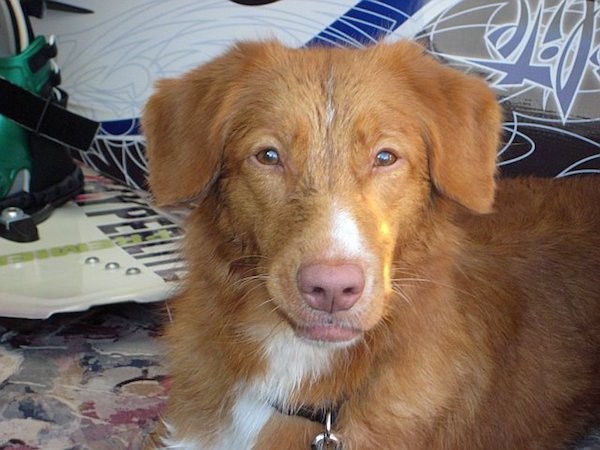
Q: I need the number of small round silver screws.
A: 3